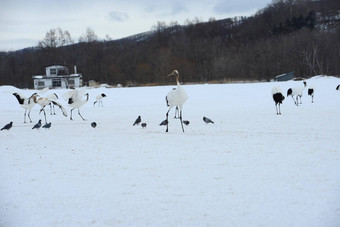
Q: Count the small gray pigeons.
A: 9